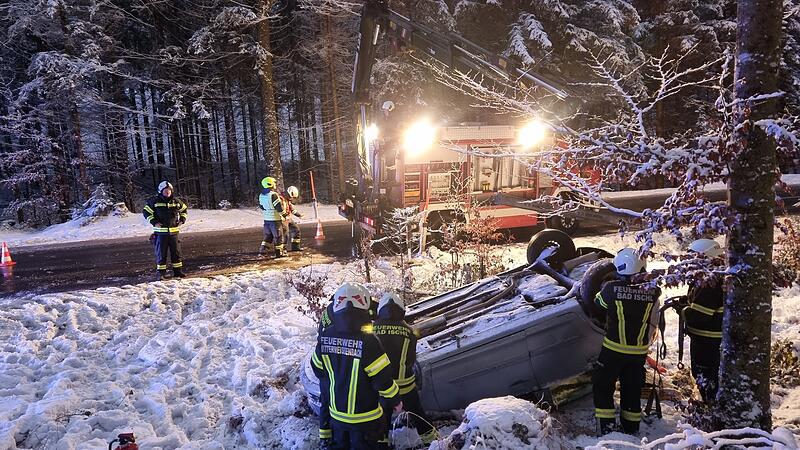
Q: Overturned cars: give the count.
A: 1